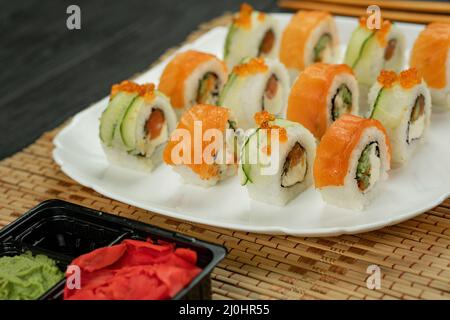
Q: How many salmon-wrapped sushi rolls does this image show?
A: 6